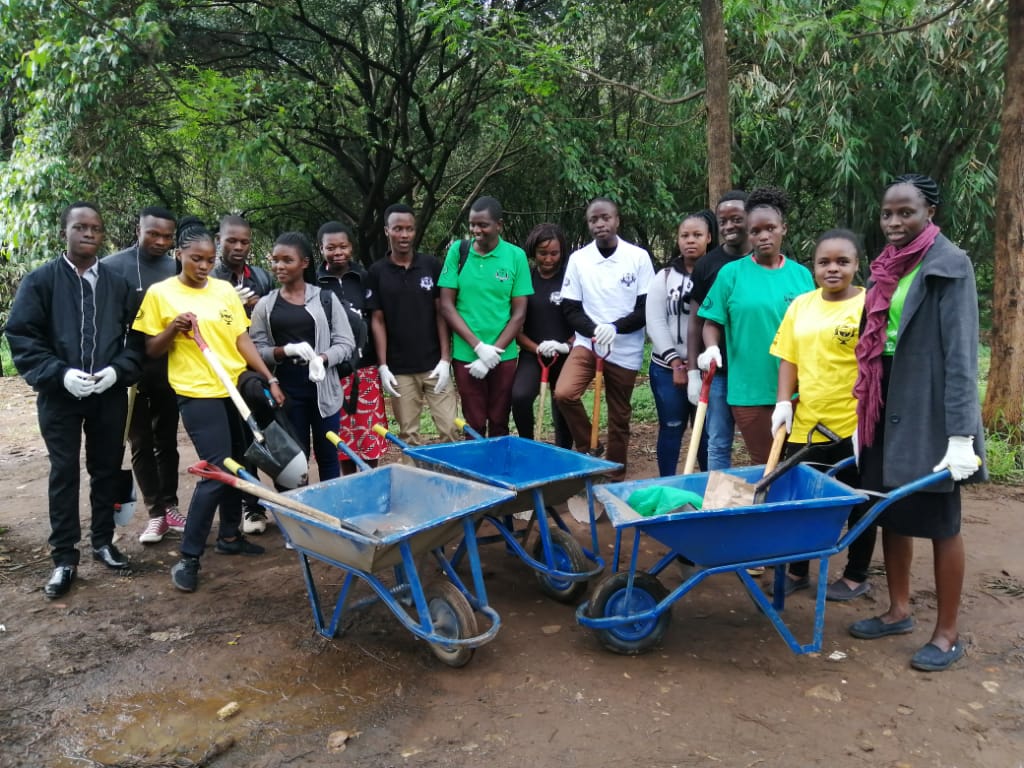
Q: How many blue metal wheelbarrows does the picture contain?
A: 3